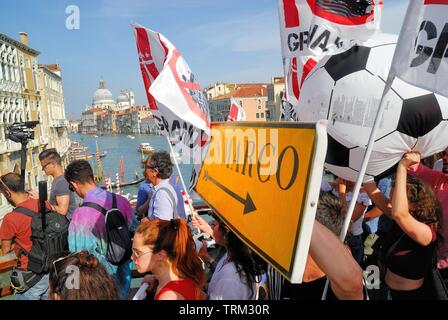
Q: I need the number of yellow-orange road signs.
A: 1